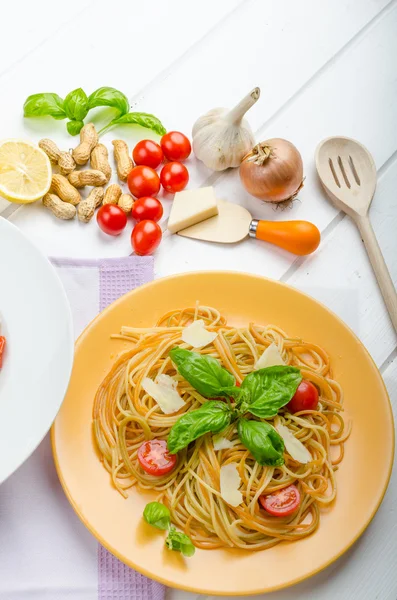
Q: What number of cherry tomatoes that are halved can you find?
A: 2